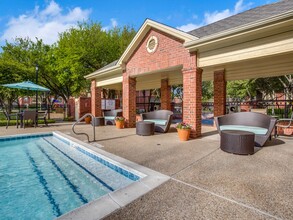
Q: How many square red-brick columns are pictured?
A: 5